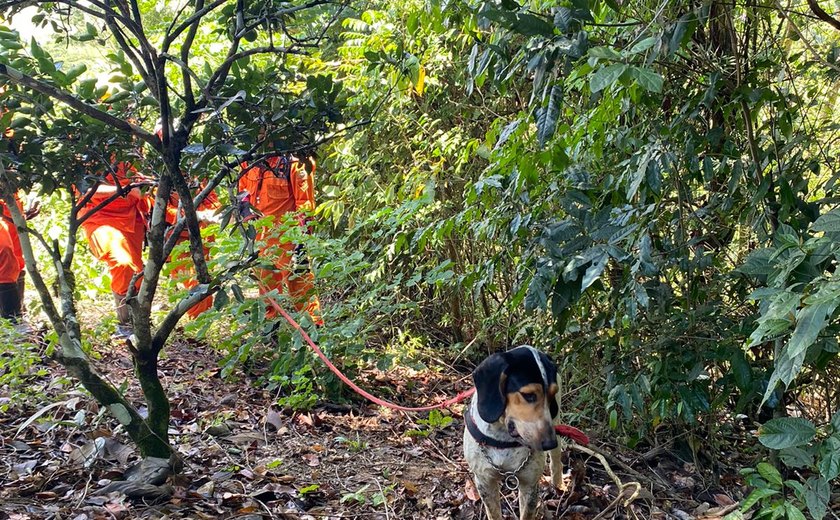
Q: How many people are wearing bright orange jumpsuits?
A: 4